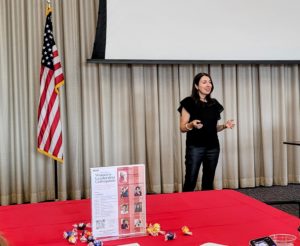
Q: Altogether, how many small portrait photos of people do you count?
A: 7